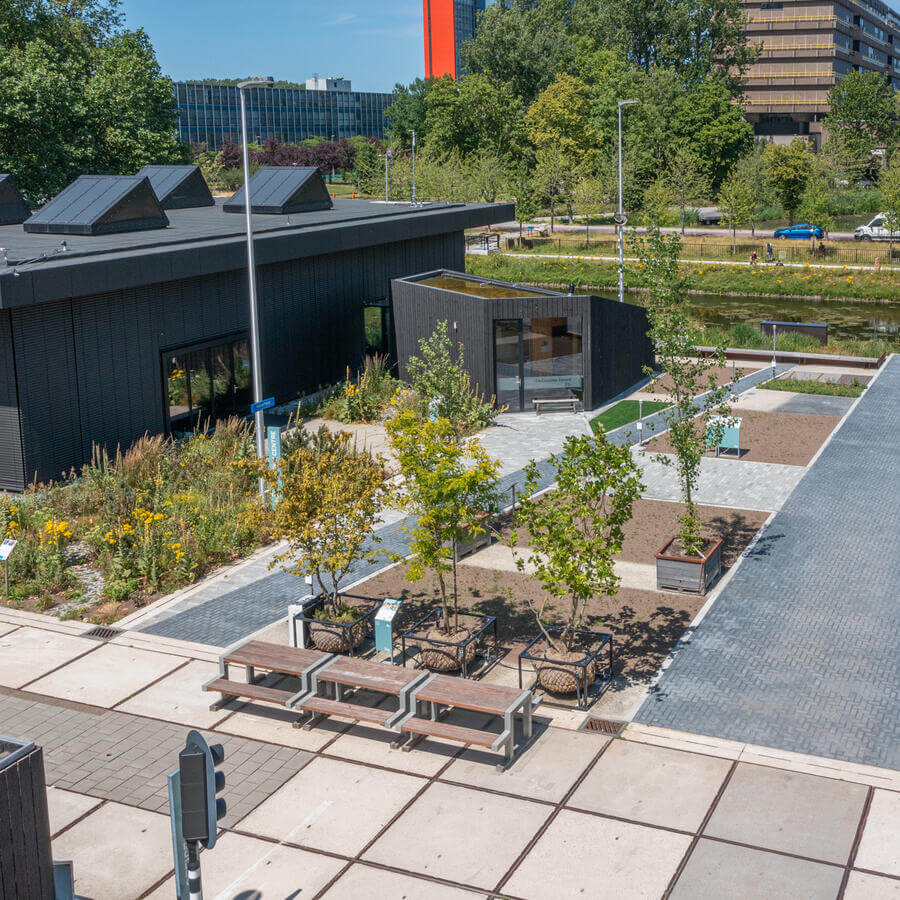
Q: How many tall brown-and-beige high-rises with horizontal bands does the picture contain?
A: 1